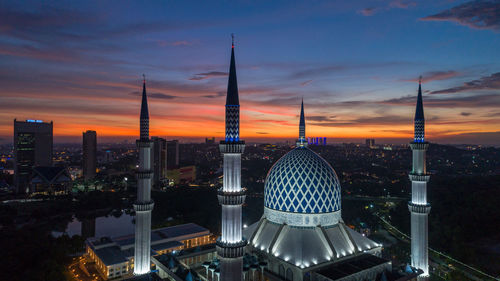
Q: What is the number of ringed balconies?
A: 9